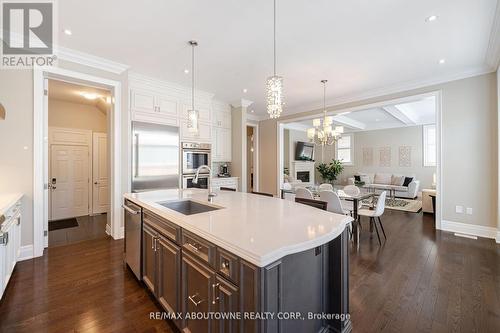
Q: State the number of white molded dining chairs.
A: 6